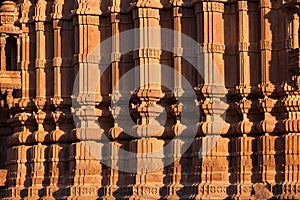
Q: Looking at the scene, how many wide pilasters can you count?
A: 3